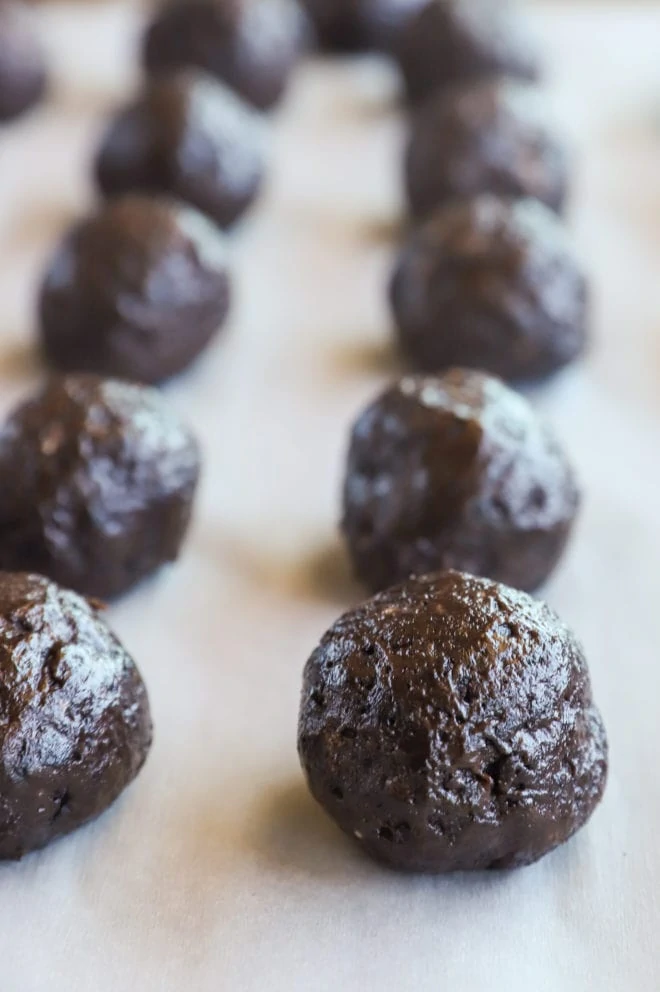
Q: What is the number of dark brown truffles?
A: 12